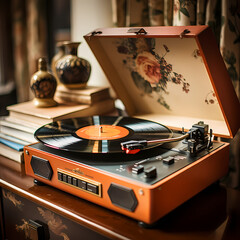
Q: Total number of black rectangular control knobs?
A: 3